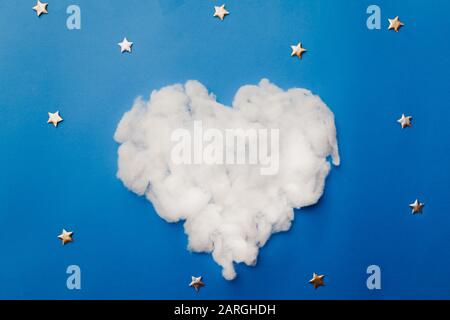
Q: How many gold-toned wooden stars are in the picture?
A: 11